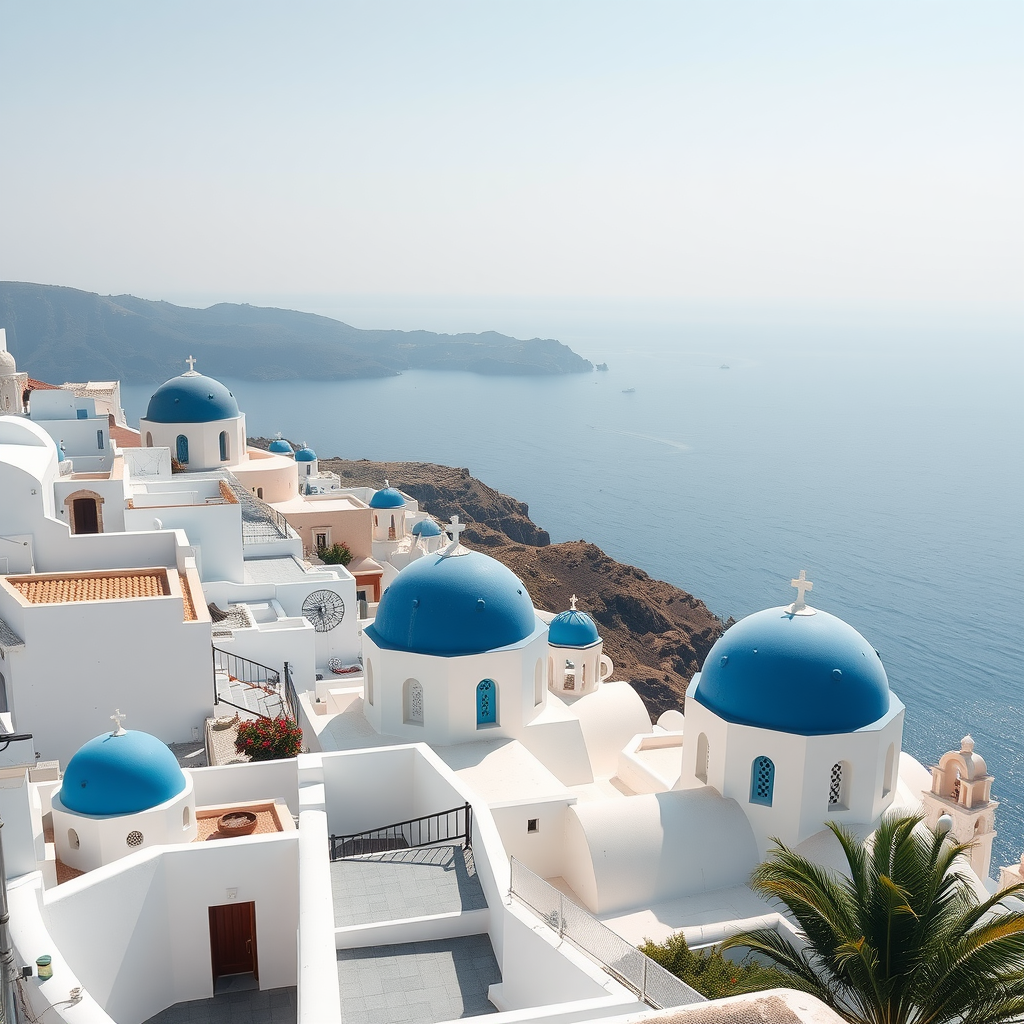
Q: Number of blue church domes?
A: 9